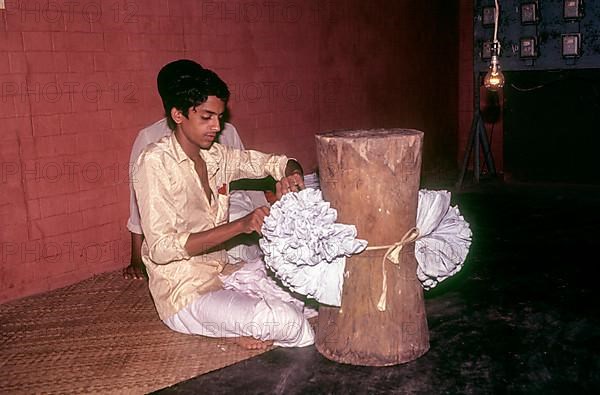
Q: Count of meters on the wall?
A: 6